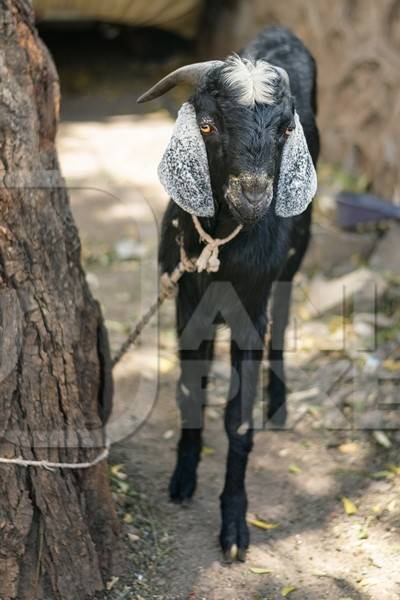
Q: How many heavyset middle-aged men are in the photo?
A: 0